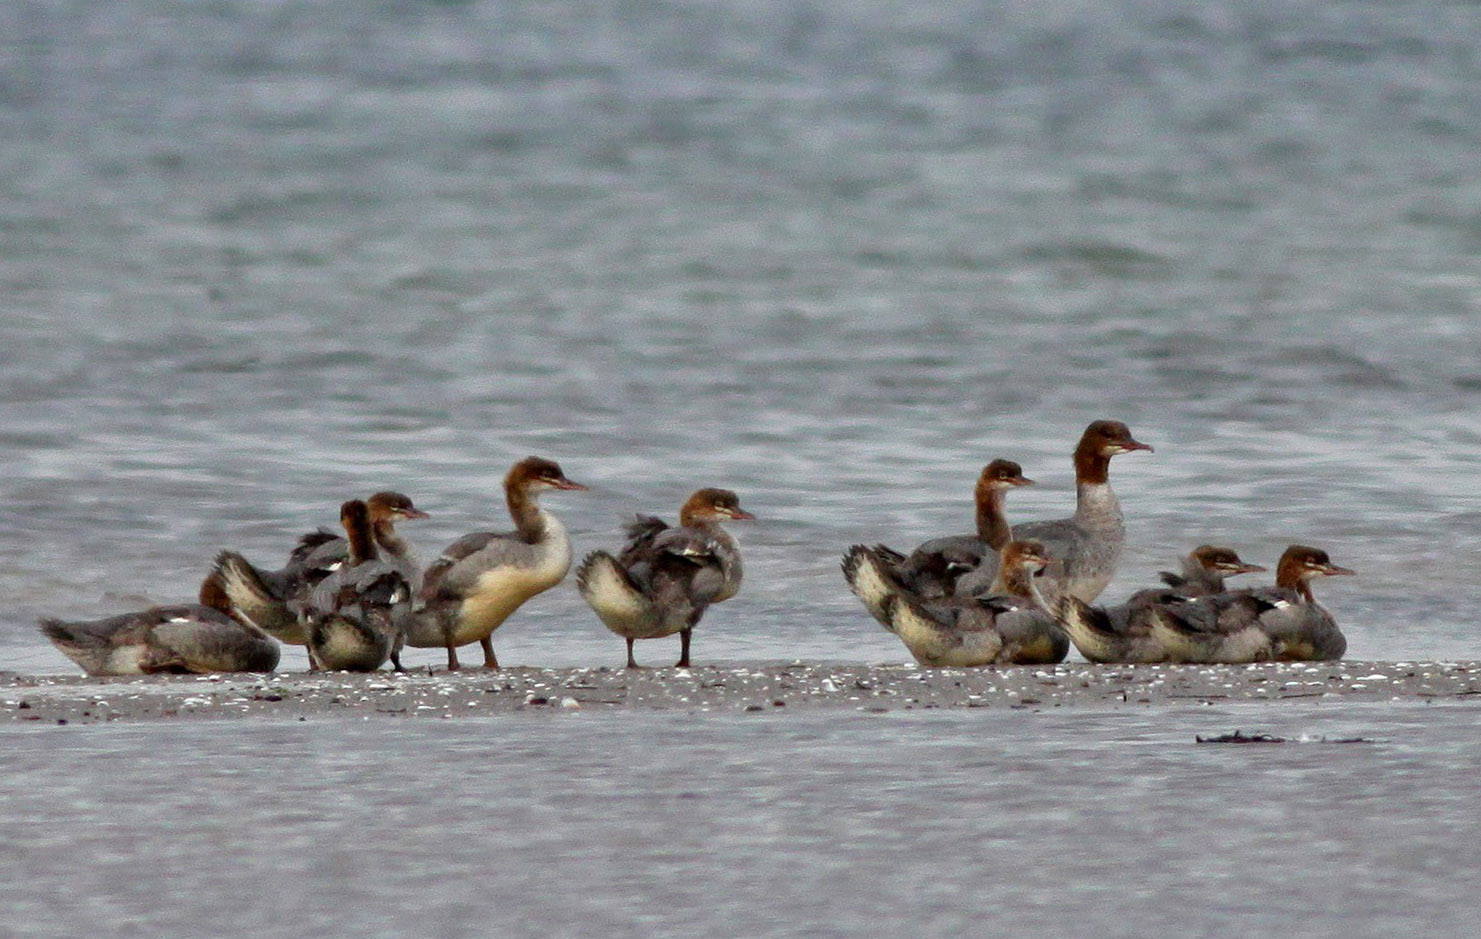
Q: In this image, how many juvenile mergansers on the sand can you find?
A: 9